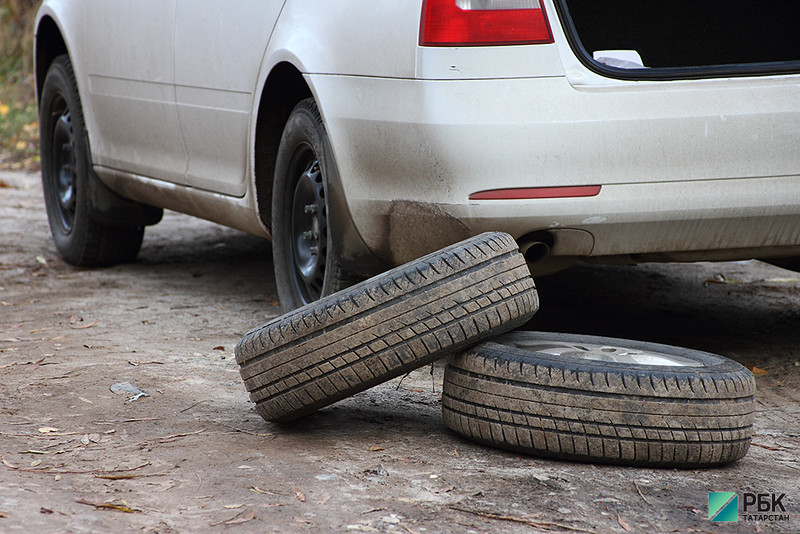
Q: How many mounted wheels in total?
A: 2